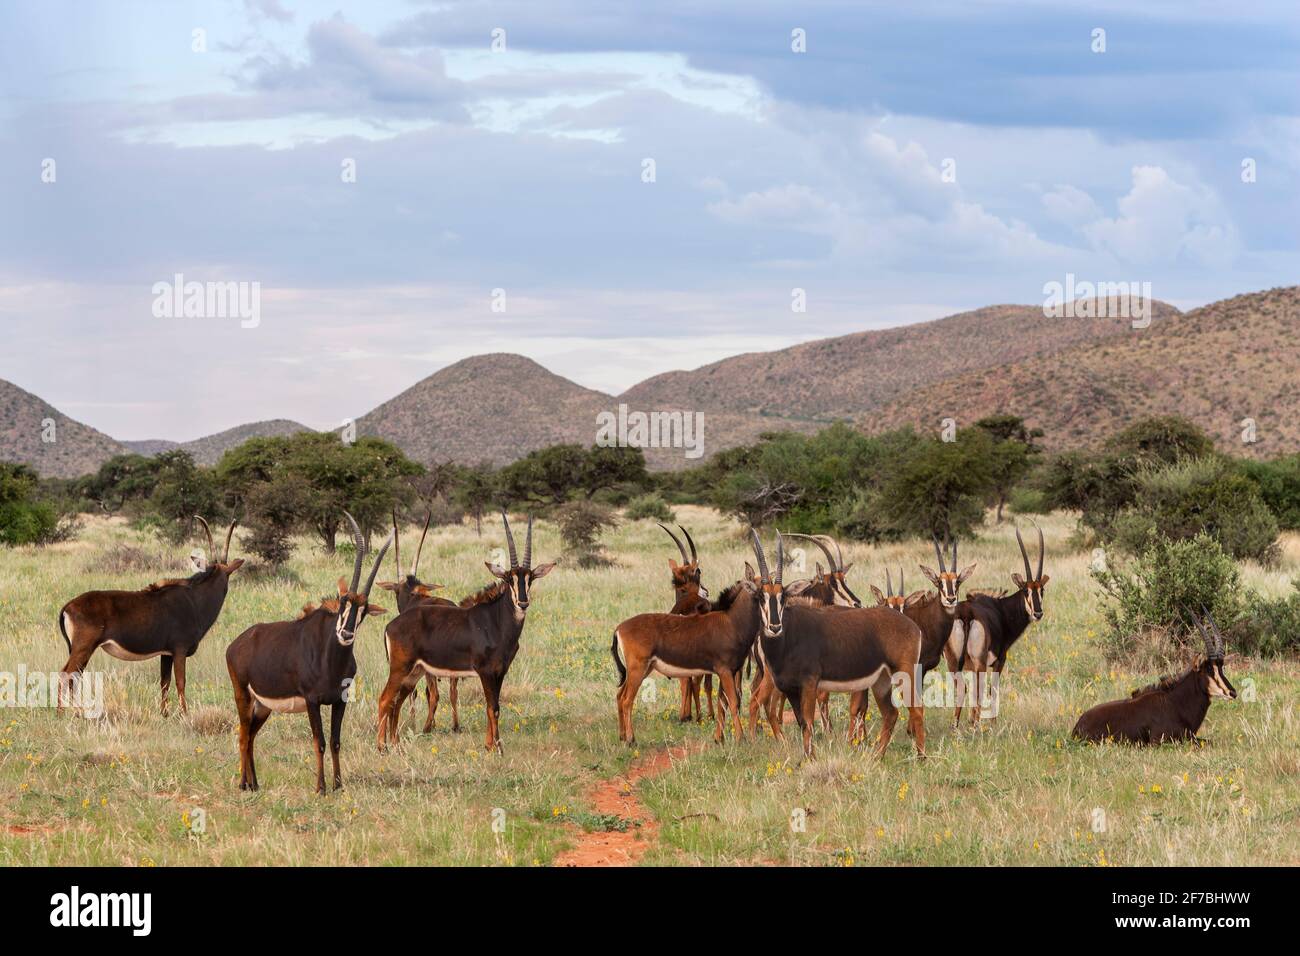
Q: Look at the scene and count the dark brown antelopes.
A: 12